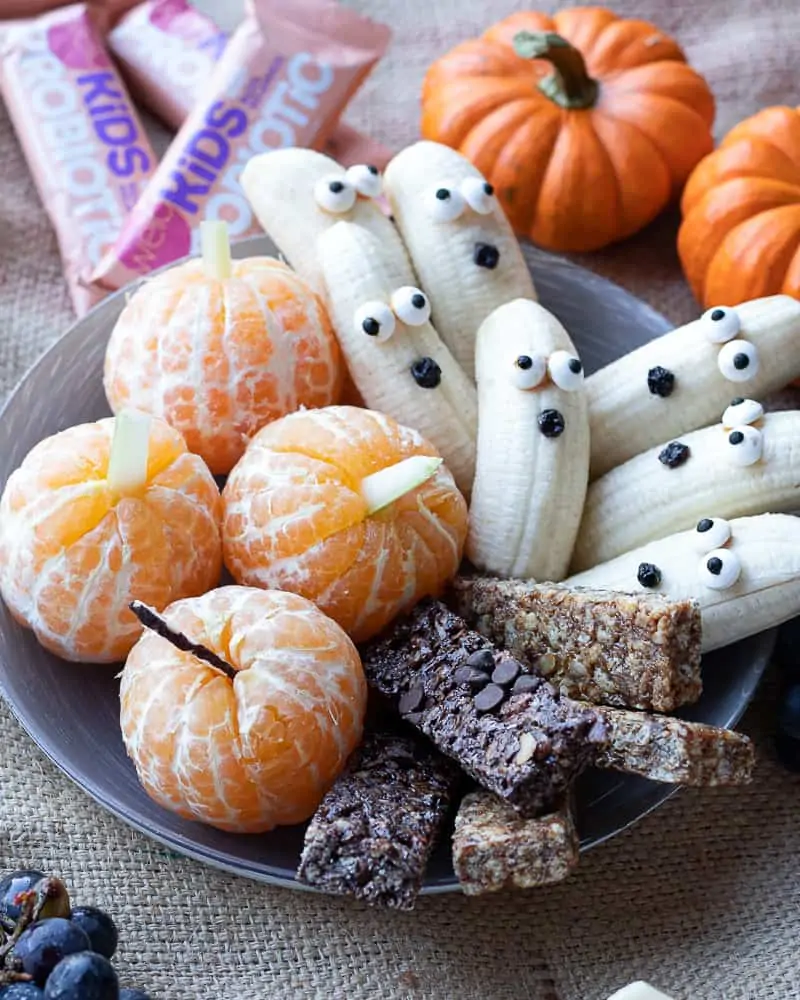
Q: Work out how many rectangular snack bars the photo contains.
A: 5